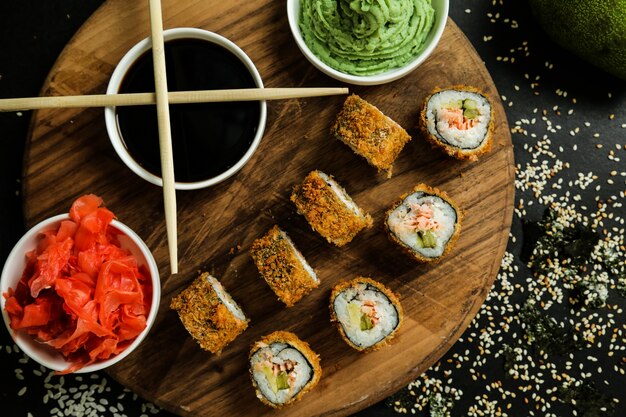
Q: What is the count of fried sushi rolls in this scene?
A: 8